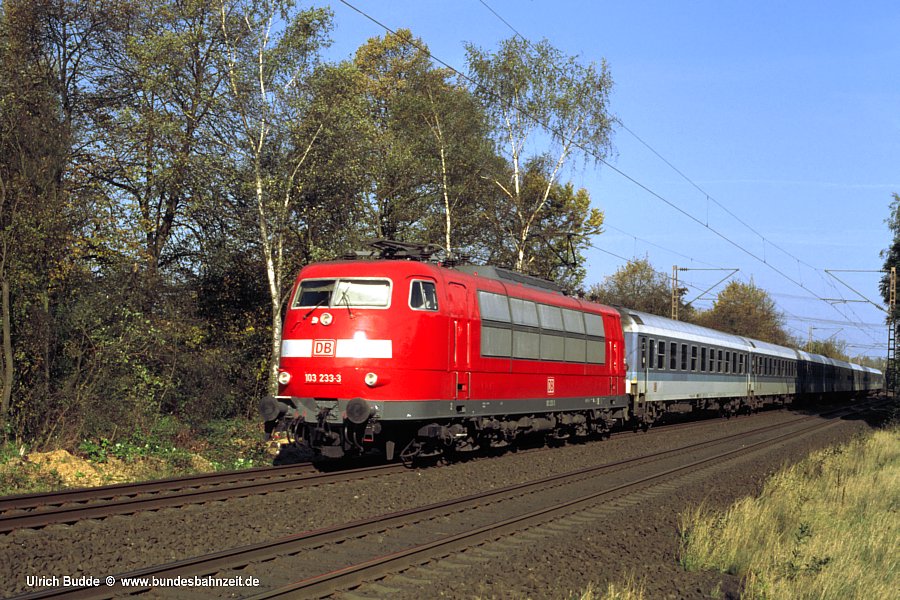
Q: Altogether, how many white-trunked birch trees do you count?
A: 3